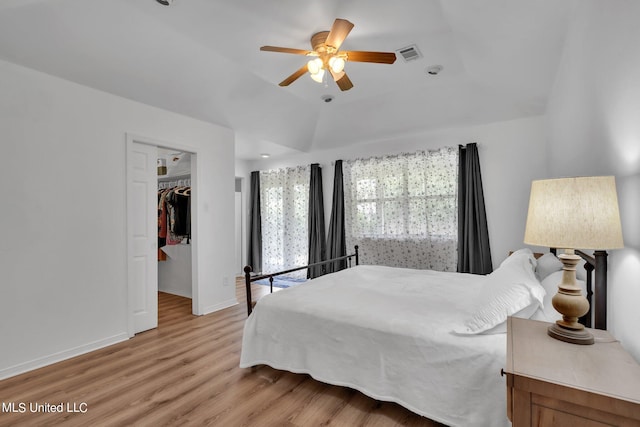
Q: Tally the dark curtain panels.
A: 4